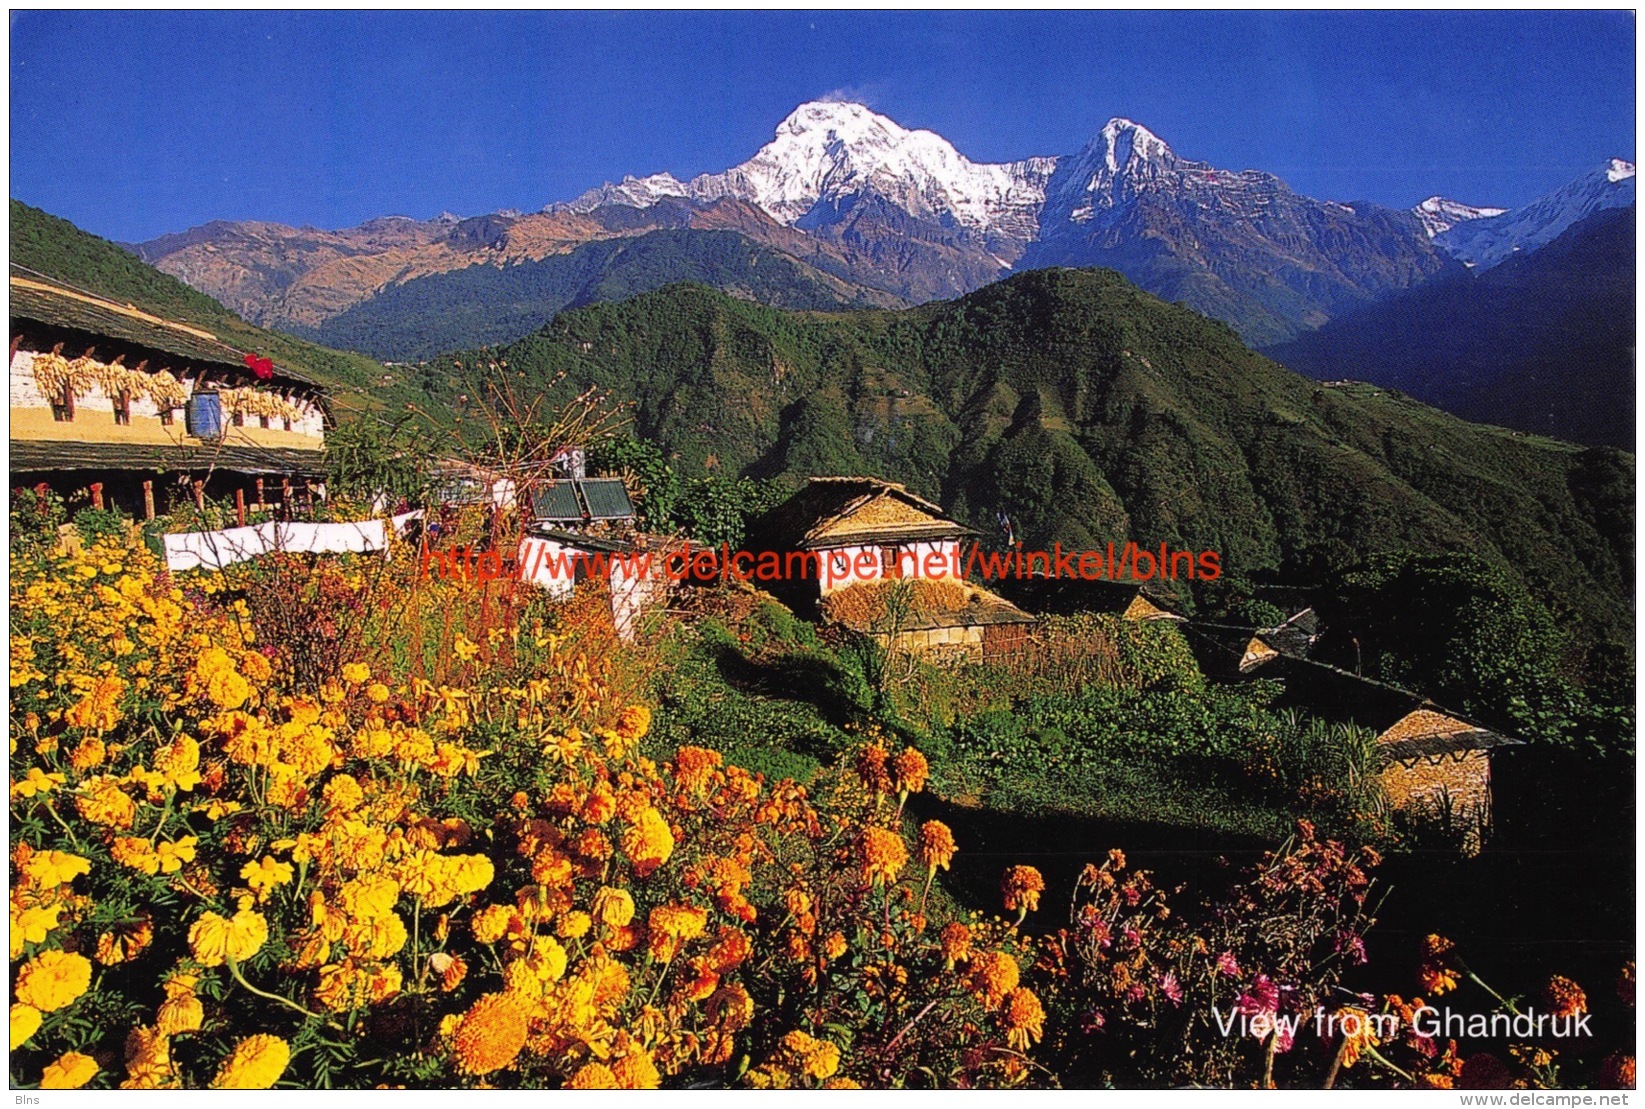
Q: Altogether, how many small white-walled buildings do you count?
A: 2